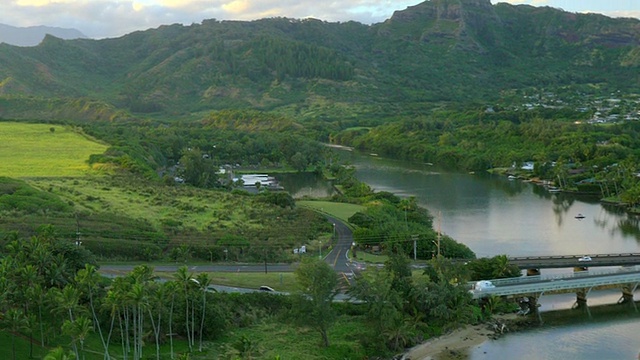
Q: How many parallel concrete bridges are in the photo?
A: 2